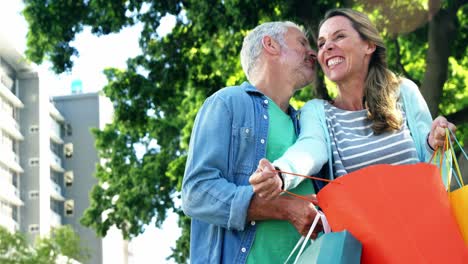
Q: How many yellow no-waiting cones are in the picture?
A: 0